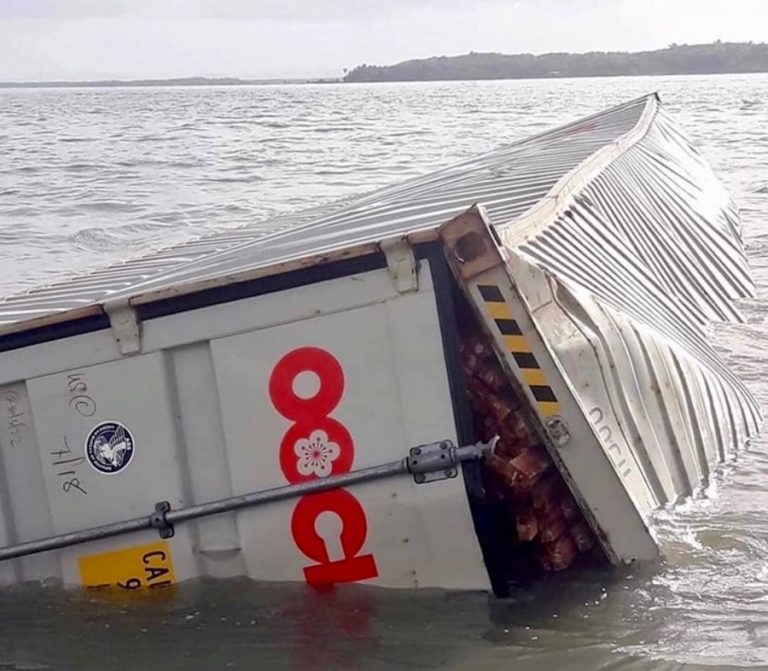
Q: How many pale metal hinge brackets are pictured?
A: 2